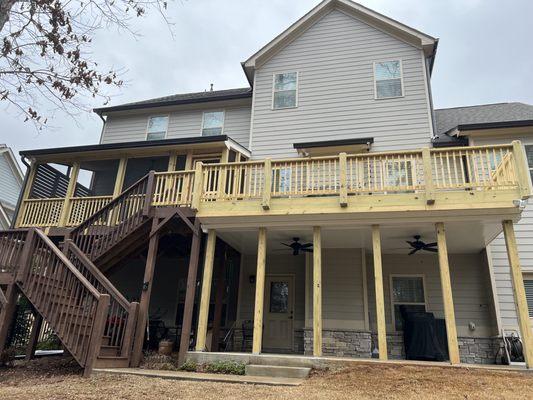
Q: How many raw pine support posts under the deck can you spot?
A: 6